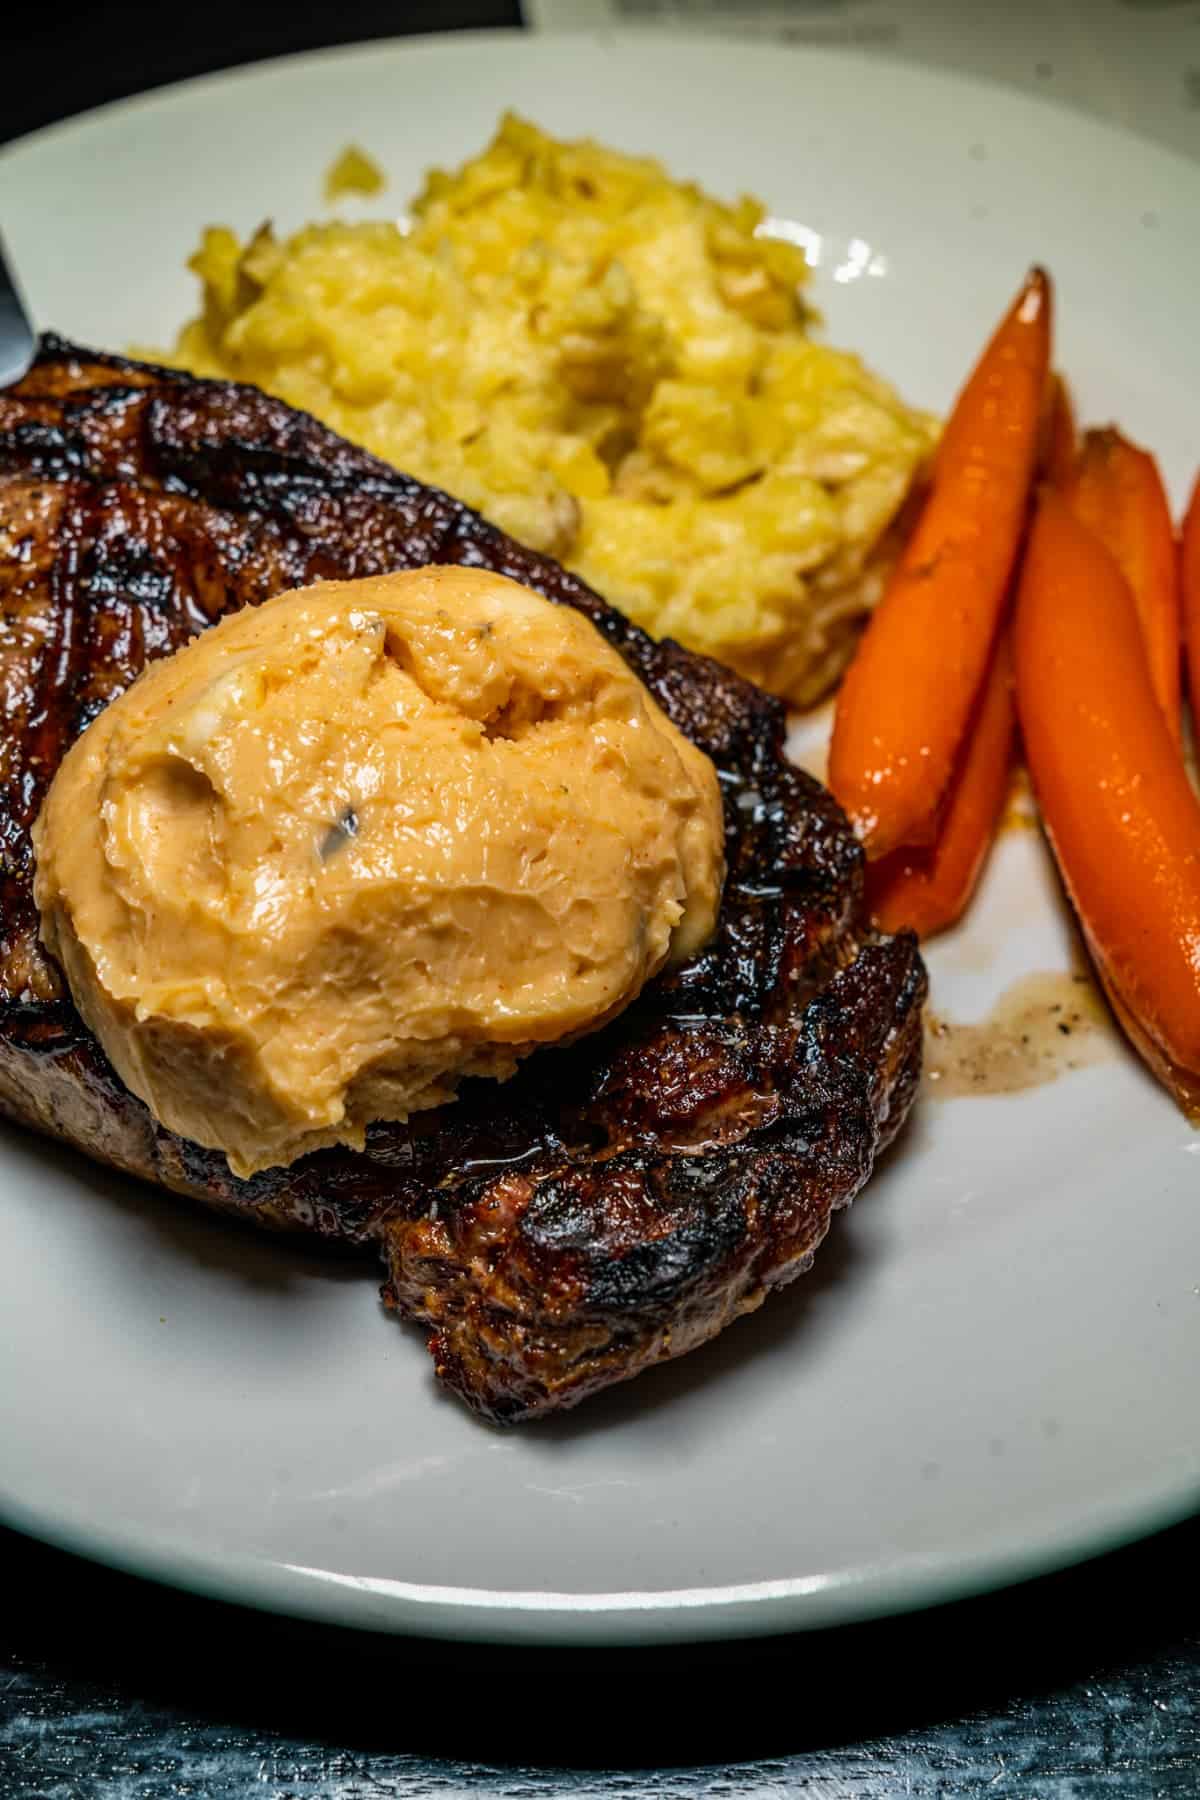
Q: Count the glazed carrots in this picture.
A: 5